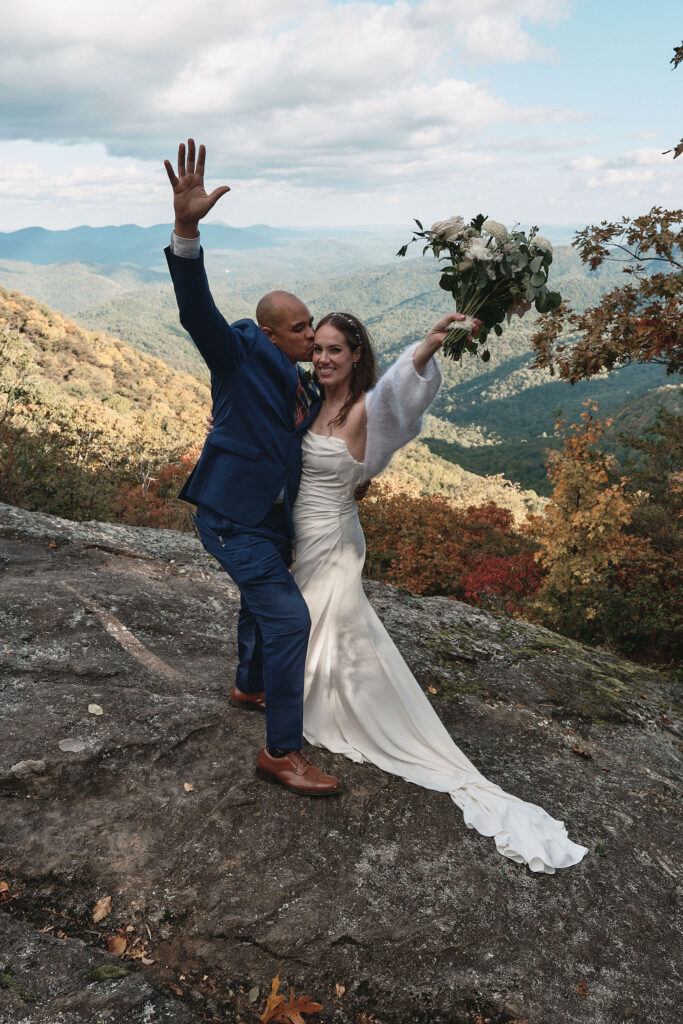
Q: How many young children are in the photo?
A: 0